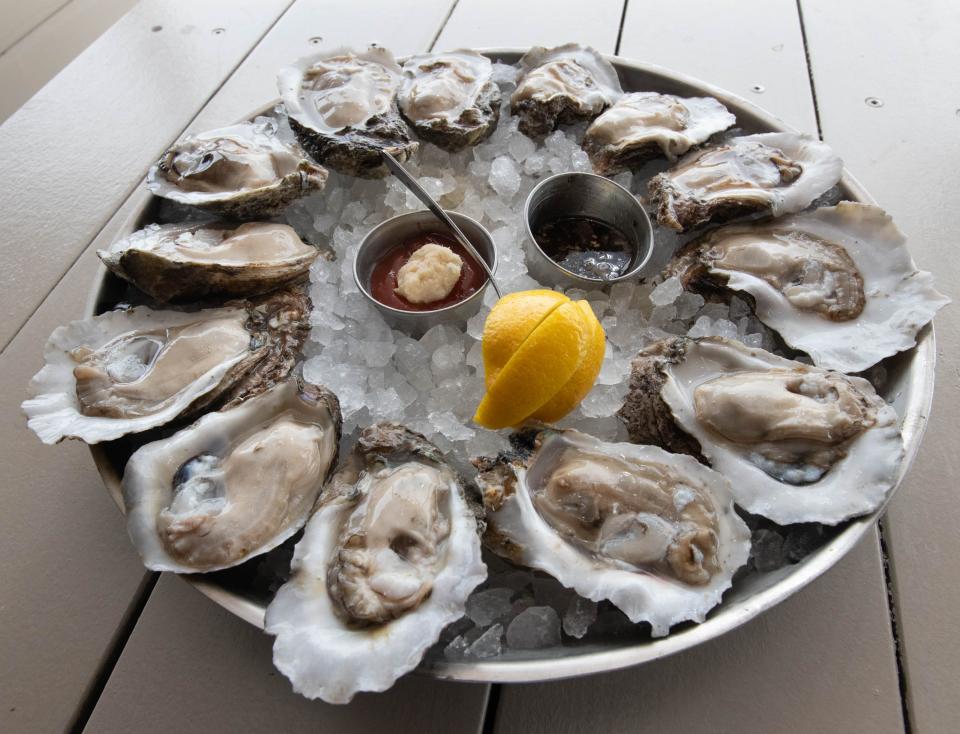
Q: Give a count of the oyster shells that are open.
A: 13